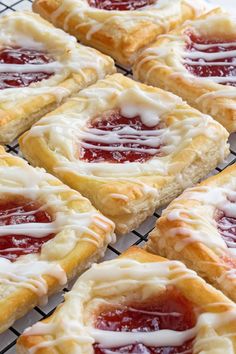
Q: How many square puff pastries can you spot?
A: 7